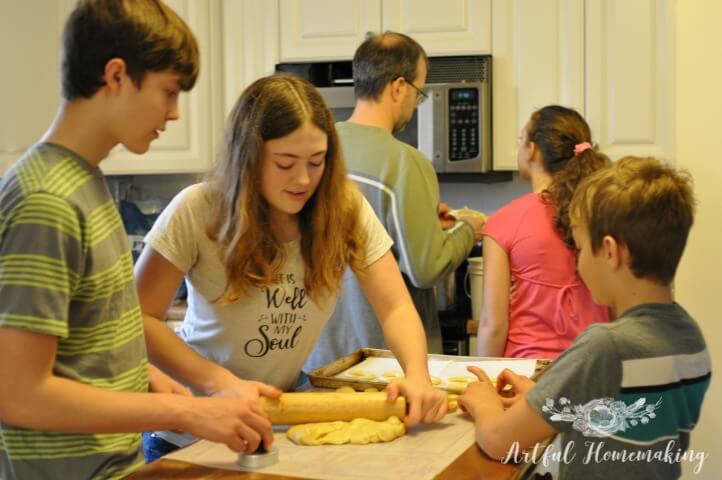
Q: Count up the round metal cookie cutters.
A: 1